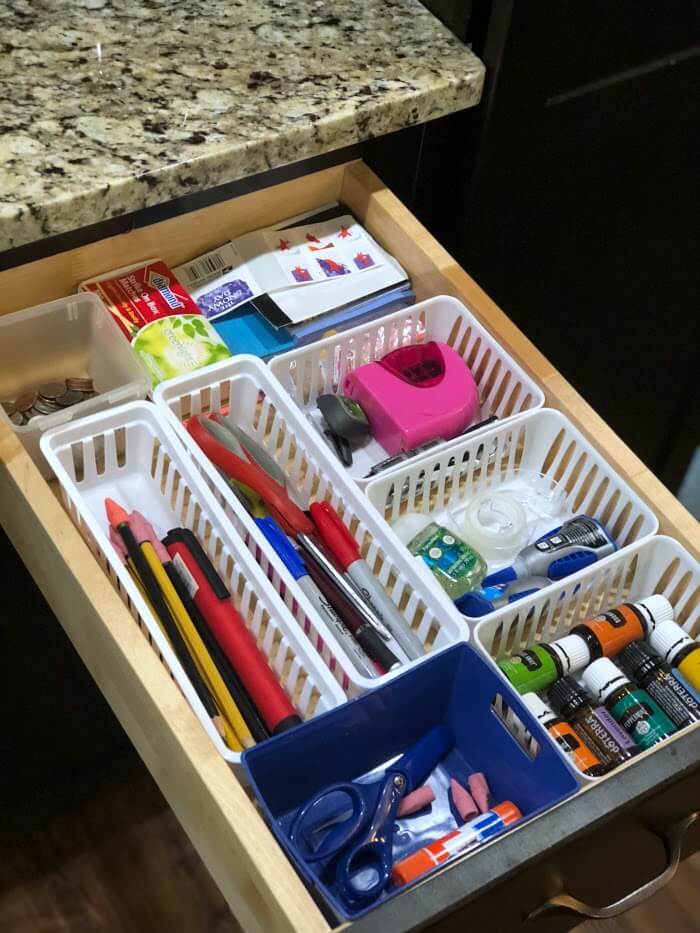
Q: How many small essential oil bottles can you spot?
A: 7